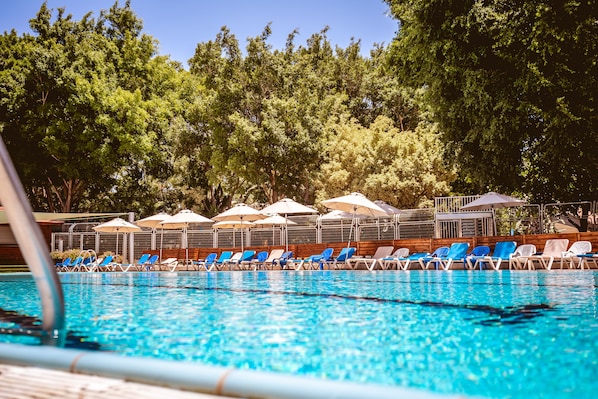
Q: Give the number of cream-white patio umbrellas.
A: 11